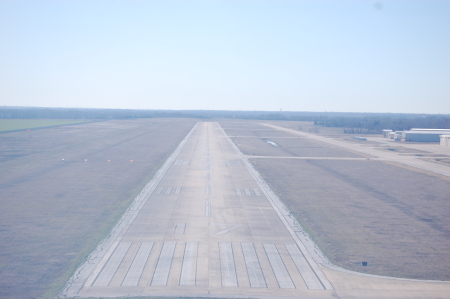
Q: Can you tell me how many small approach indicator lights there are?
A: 4